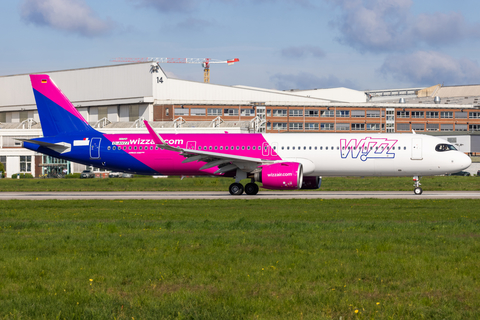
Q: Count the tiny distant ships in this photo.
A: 0